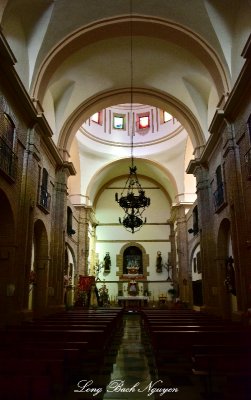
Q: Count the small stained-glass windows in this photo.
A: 4